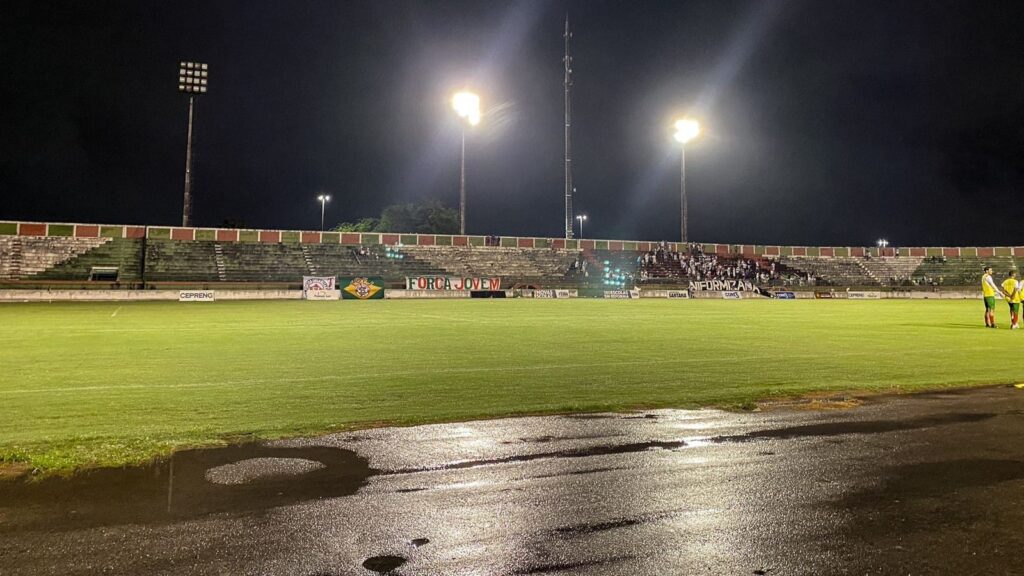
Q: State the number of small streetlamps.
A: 3